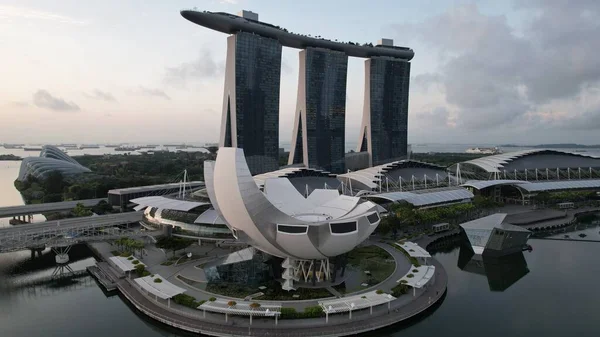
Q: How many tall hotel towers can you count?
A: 3